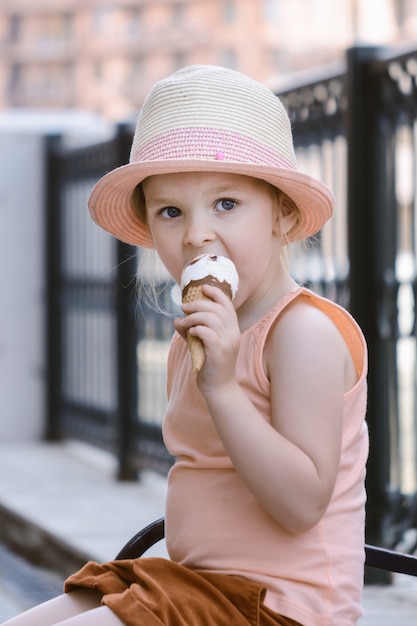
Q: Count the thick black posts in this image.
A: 3